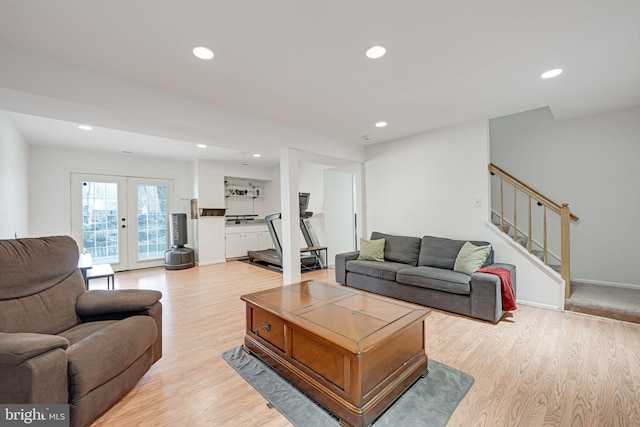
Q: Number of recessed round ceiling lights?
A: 7